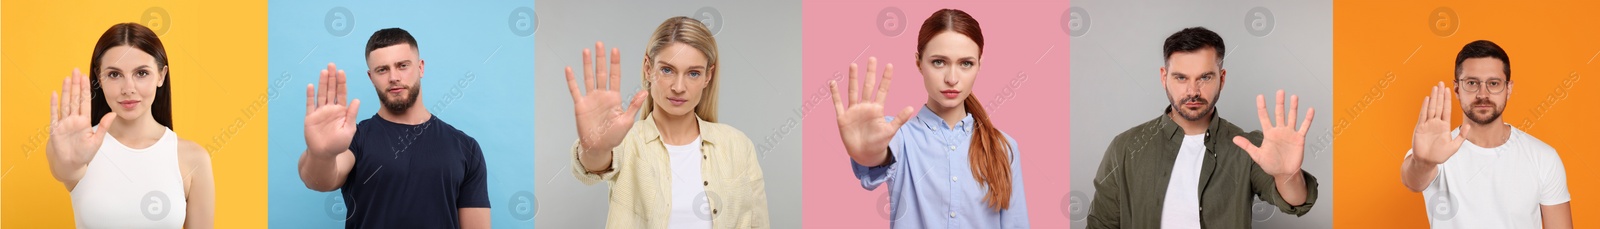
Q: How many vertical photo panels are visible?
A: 6